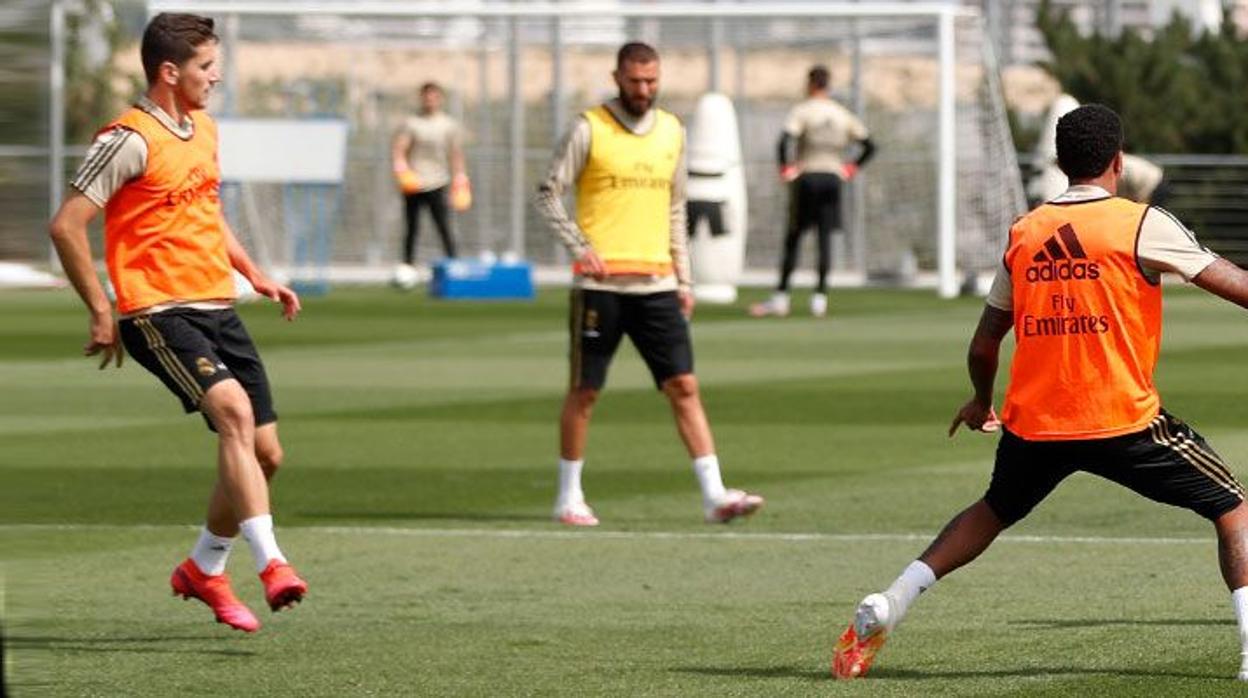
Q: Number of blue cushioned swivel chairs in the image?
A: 0